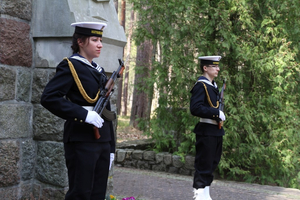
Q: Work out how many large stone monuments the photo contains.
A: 1